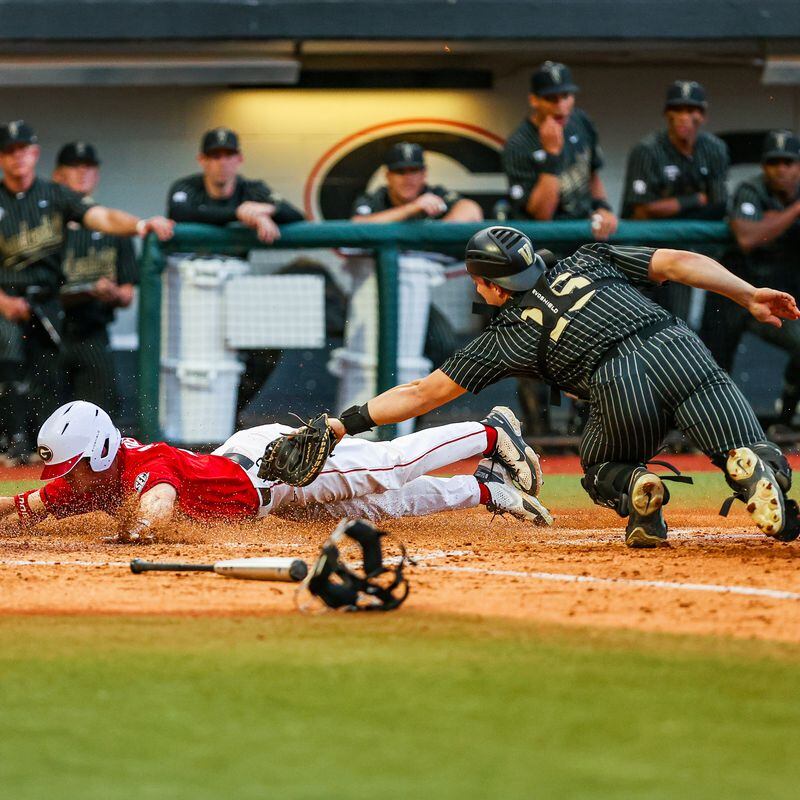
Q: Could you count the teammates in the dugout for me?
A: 7